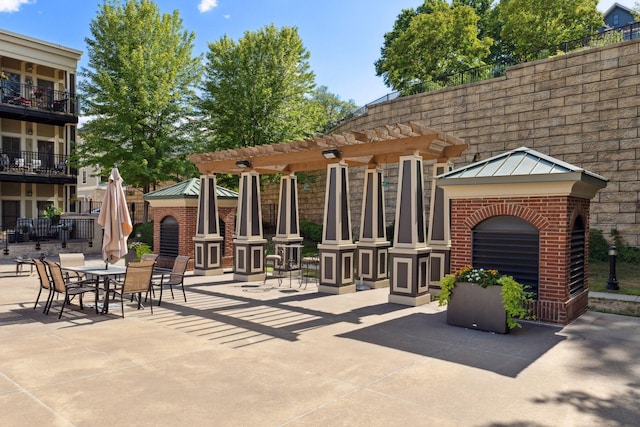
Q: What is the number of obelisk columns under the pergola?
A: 7